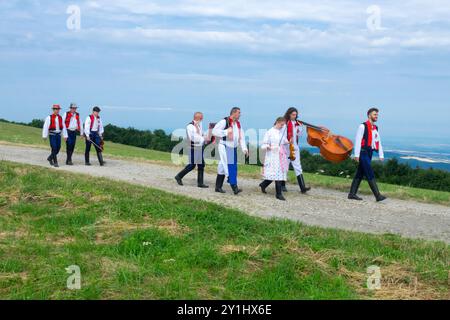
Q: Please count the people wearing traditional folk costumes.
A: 8